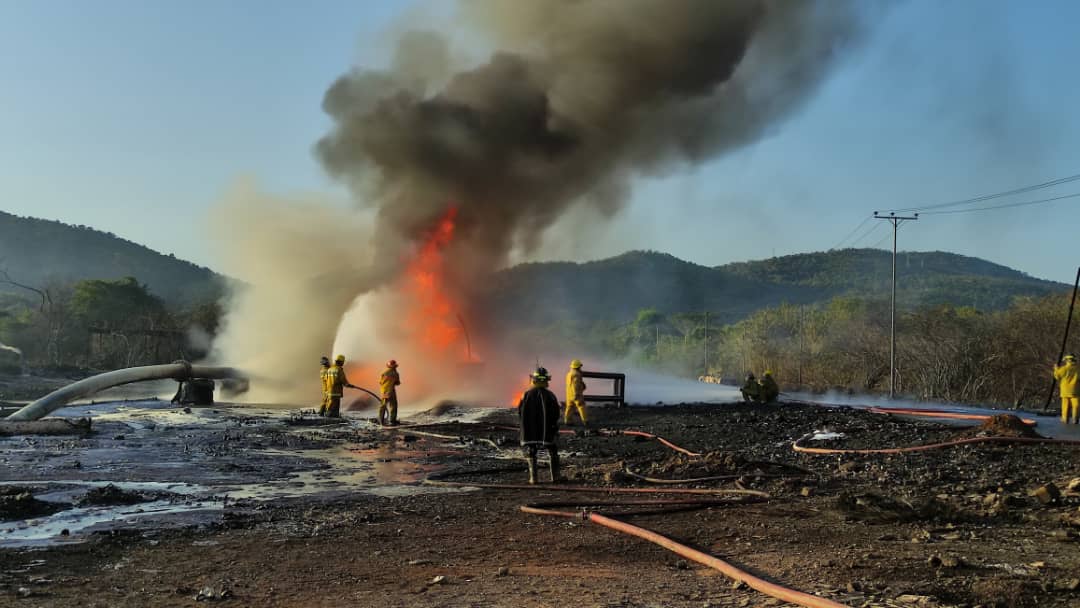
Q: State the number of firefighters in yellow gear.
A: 5